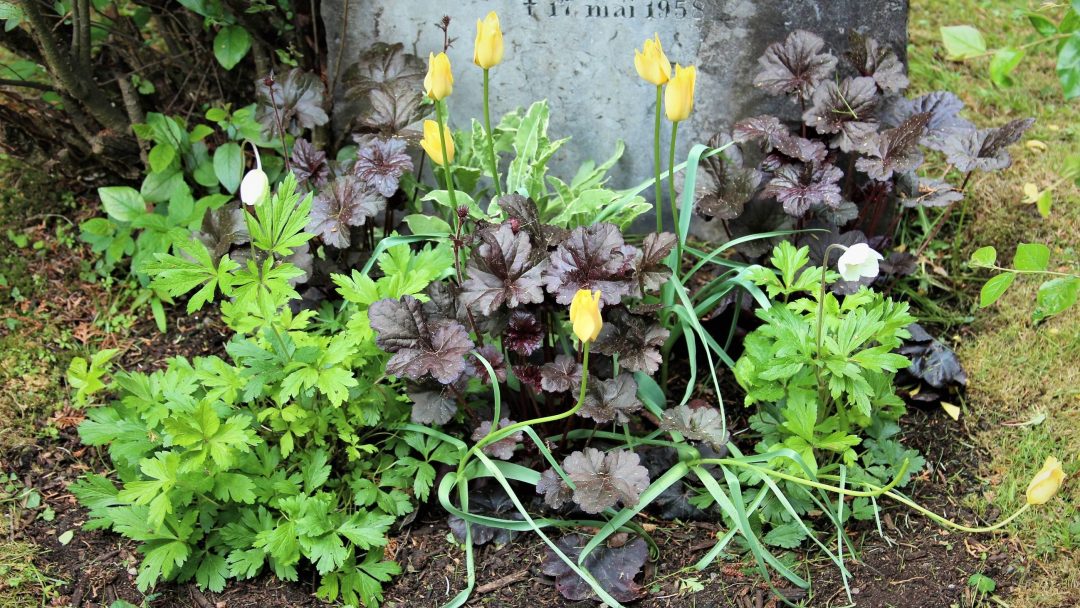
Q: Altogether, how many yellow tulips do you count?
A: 7